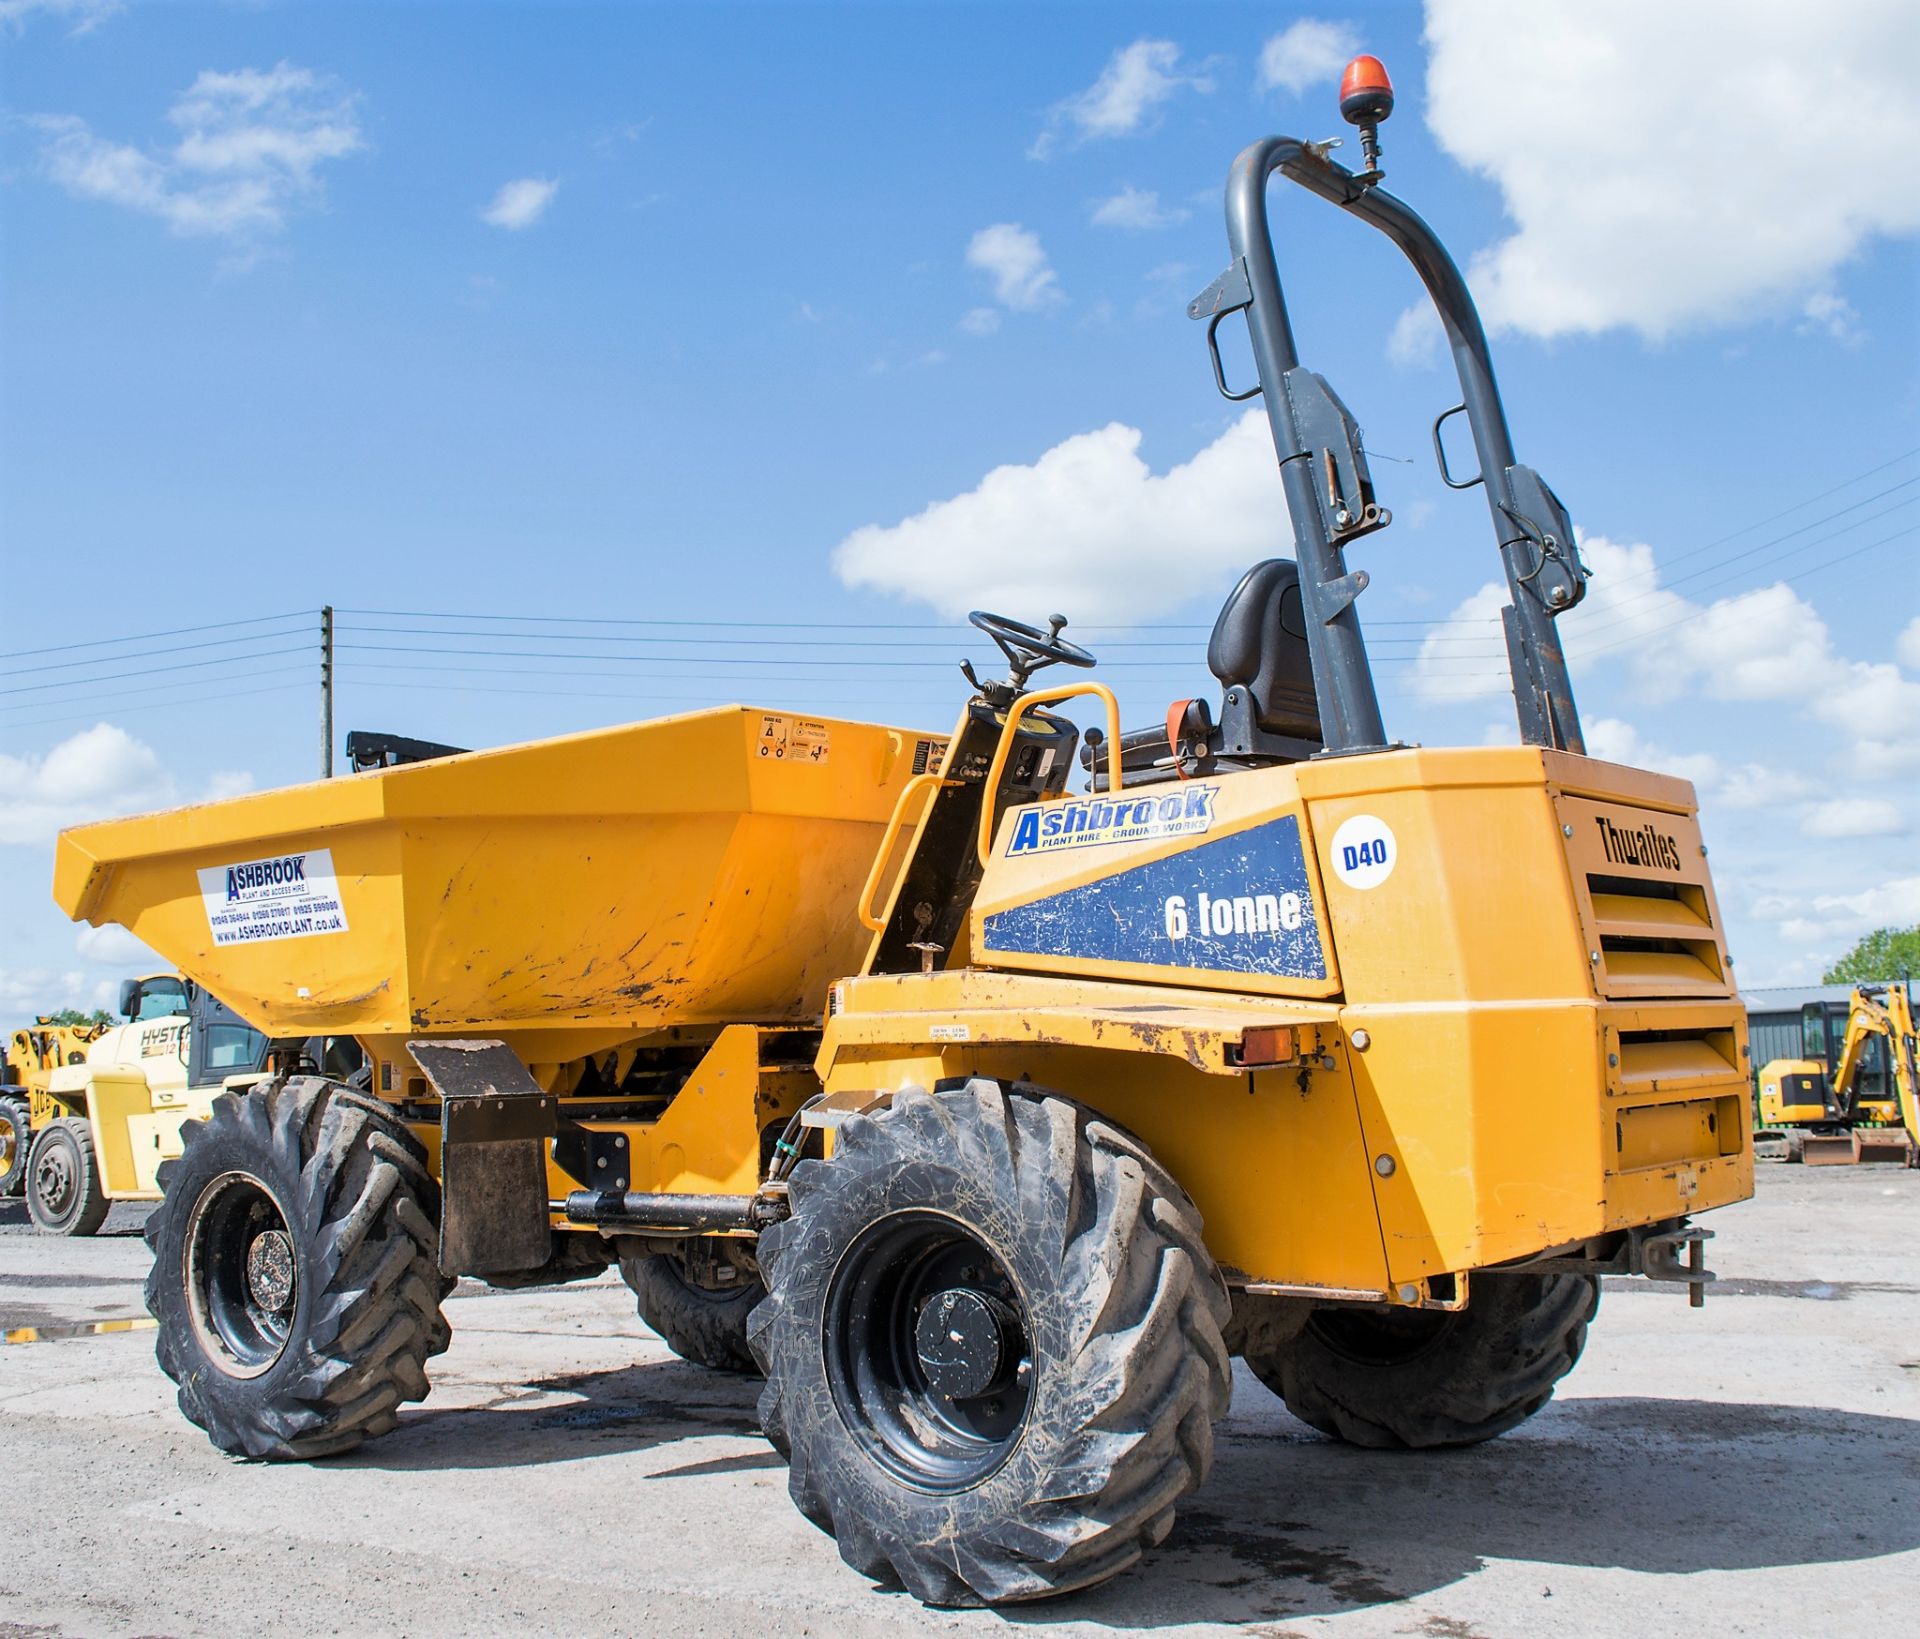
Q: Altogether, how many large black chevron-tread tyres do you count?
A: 4